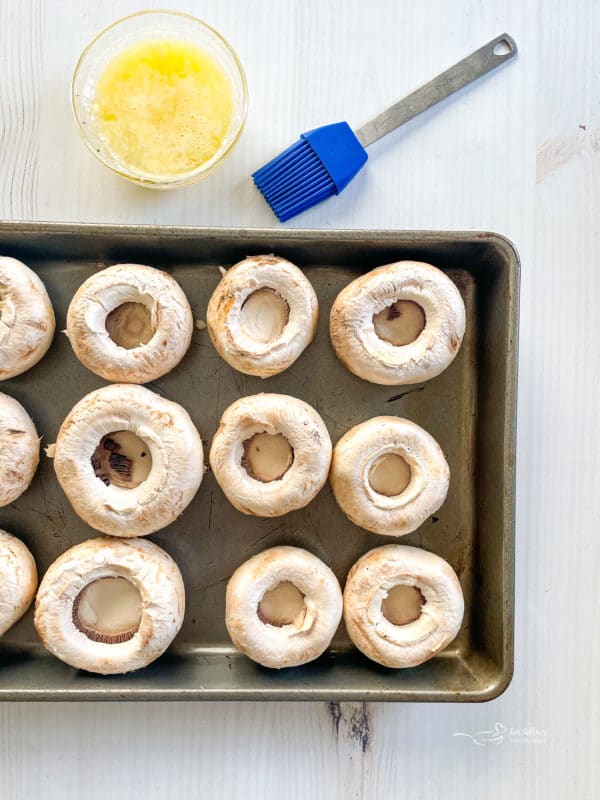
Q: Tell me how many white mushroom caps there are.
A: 12